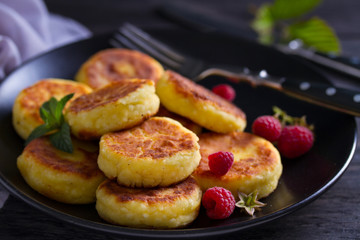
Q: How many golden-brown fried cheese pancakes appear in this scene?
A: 9